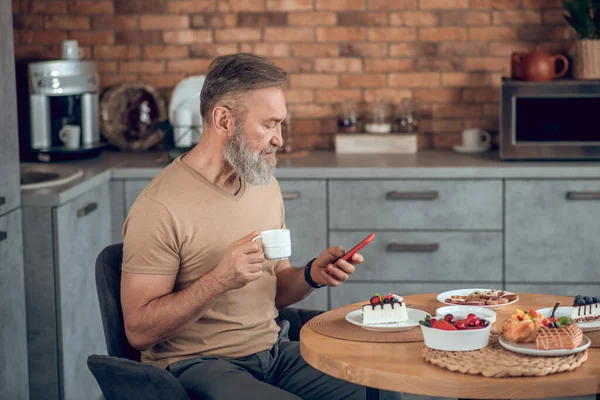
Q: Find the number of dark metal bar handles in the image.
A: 7